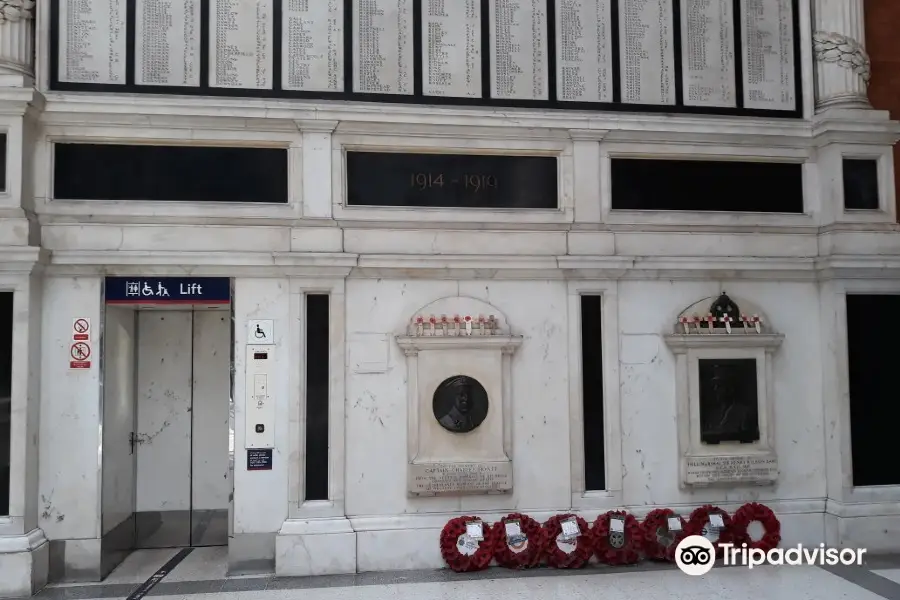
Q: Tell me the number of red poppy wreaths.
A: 7